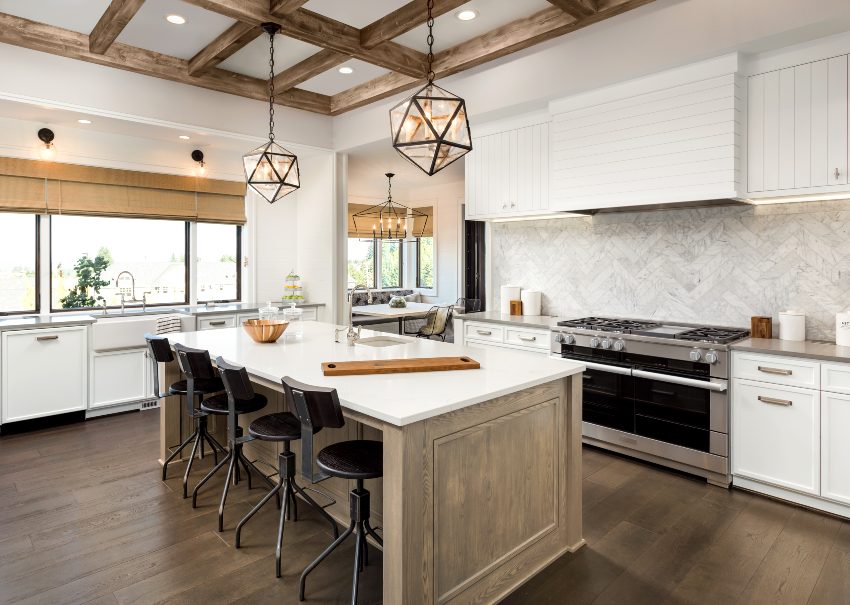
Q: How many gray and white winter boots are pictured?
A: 0